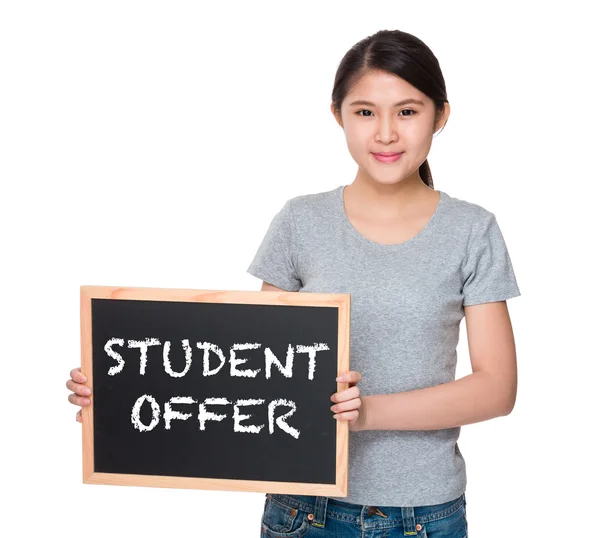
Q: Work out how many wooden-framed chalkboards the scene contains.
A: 1